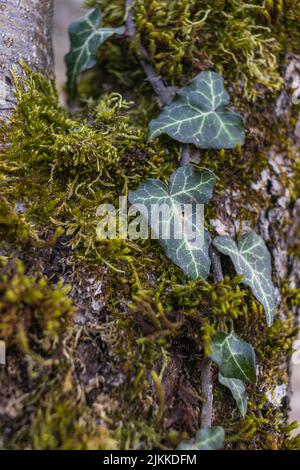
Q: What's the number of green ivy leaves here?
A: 7